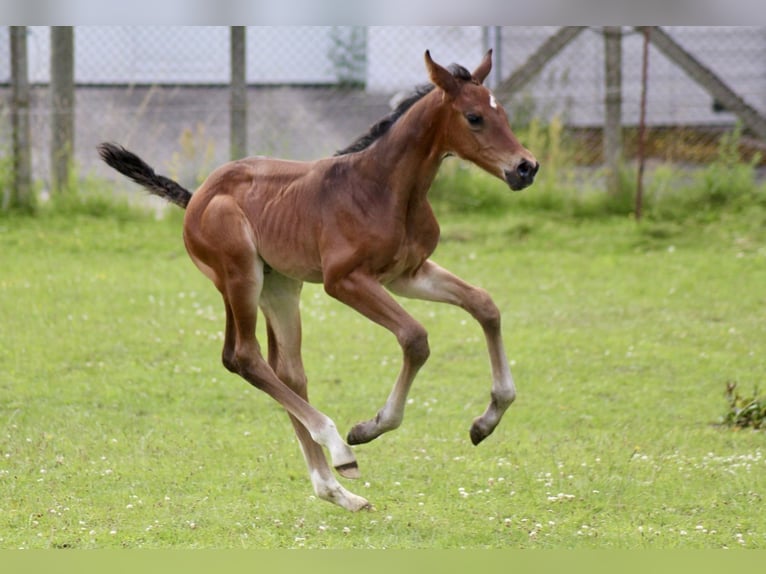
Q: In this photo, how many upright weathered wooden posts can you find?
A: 4